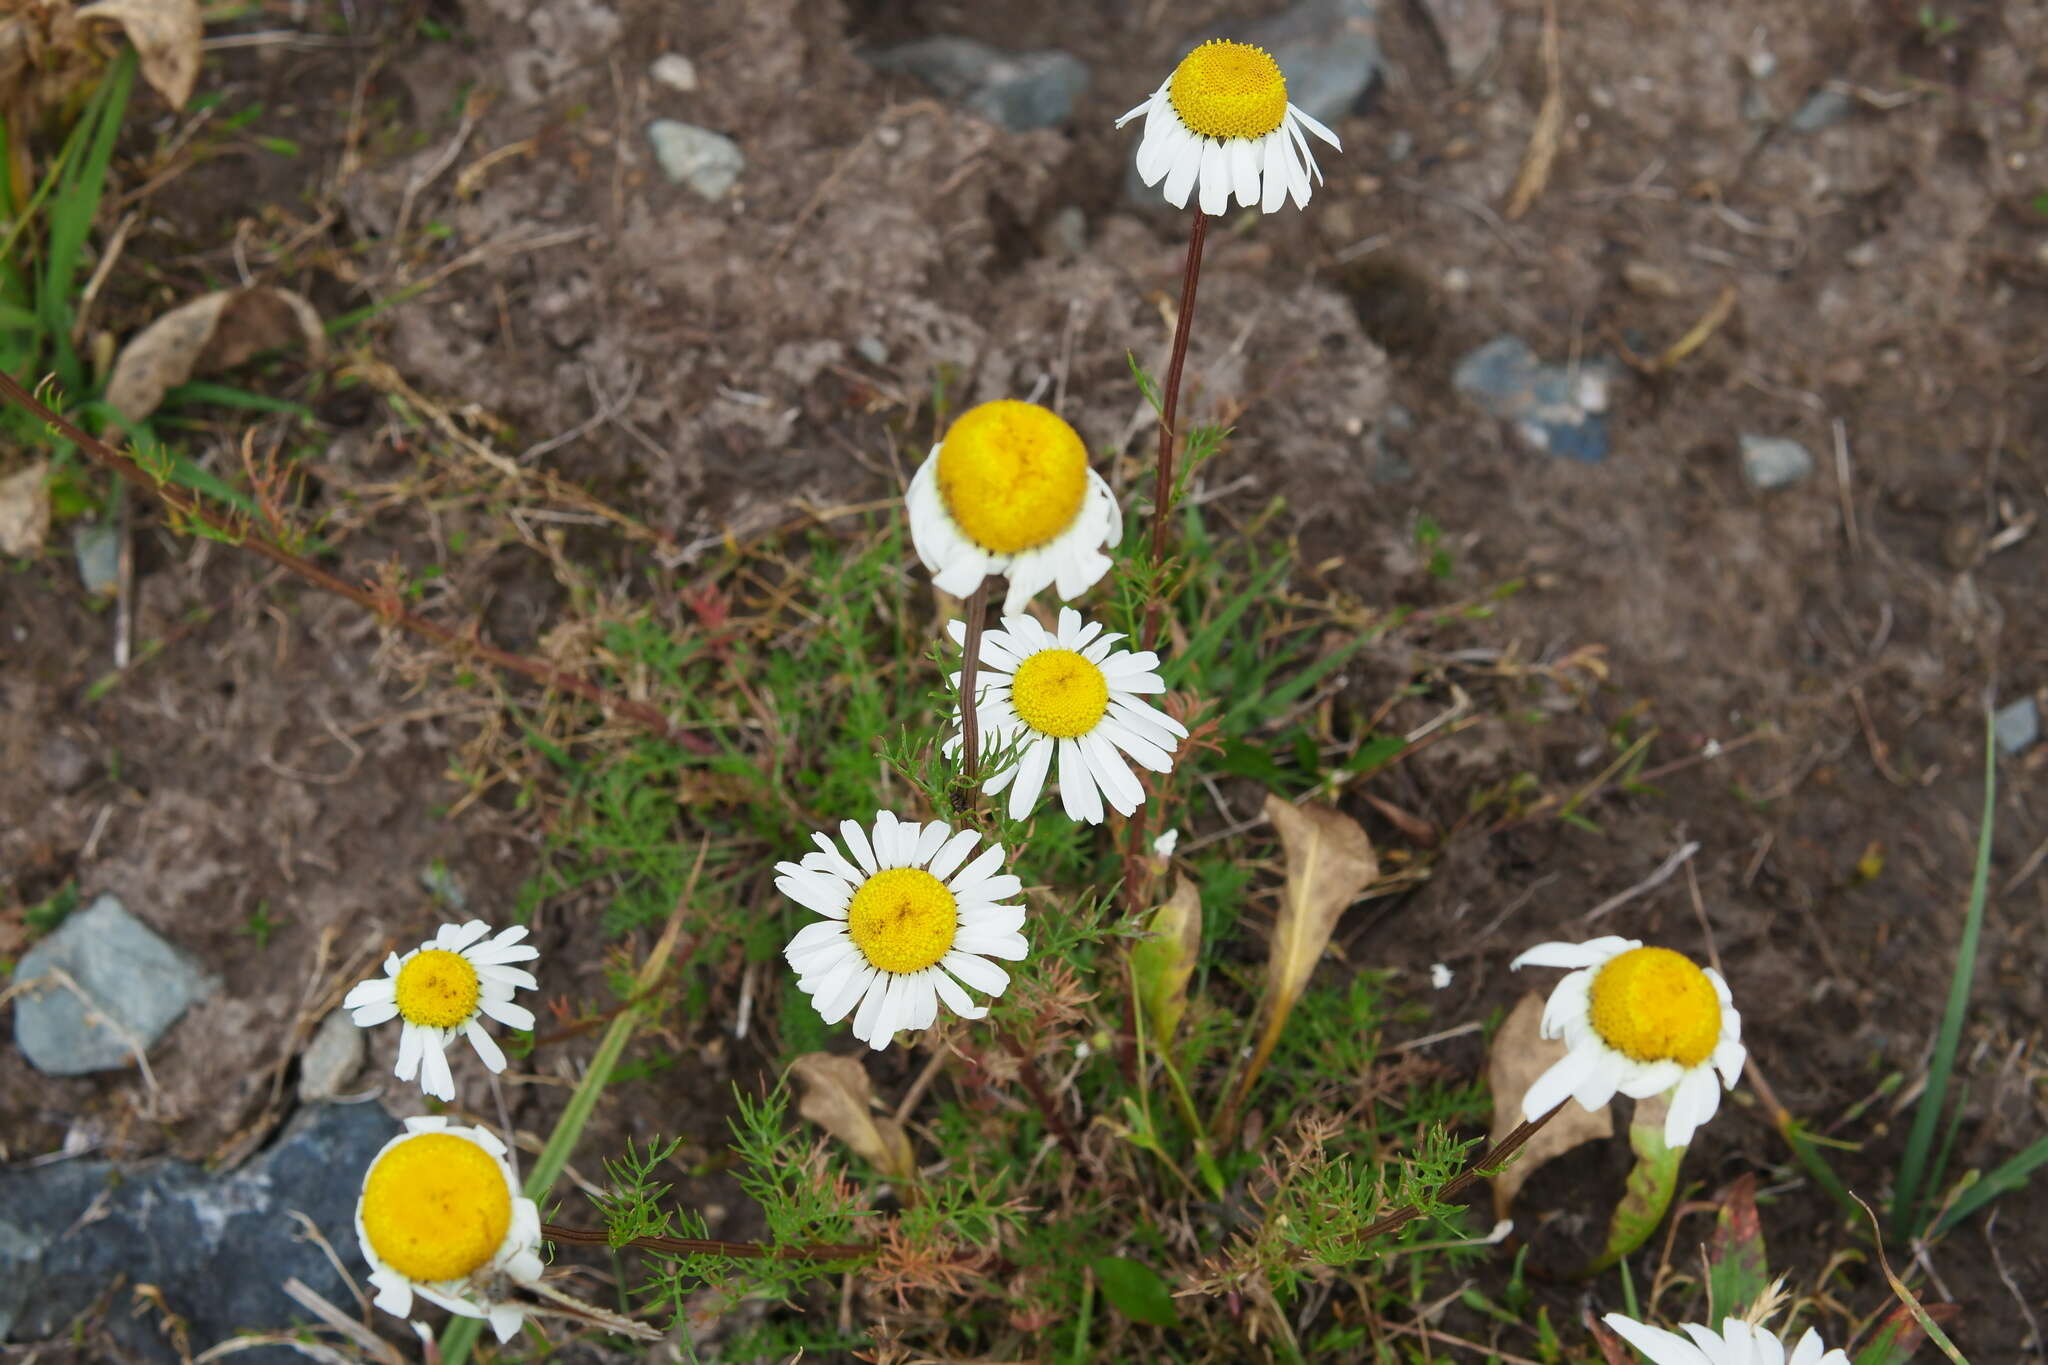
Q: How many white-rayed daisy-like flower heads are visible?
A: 8